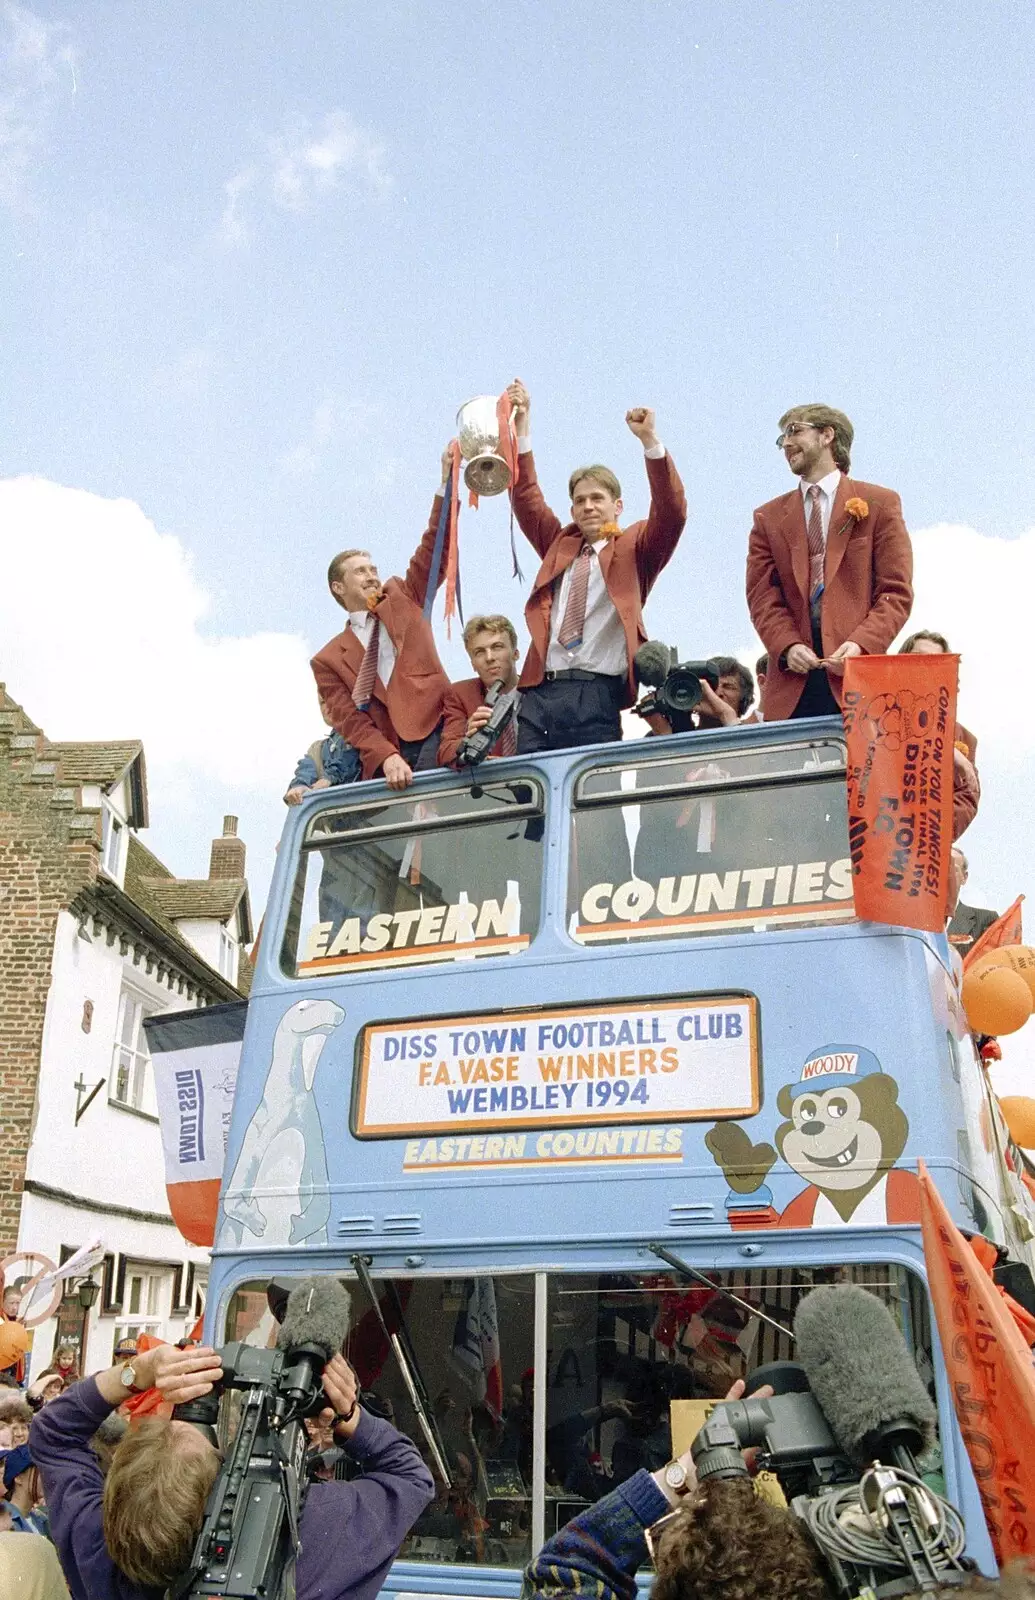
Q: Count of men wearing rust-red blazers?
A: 5